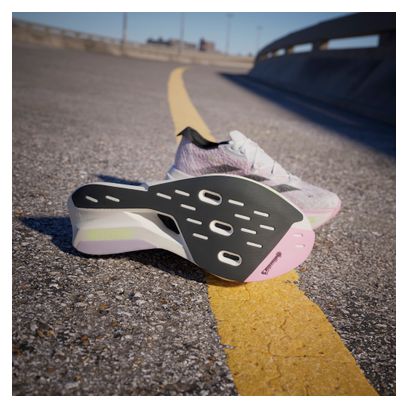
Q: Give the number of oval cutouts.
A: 3